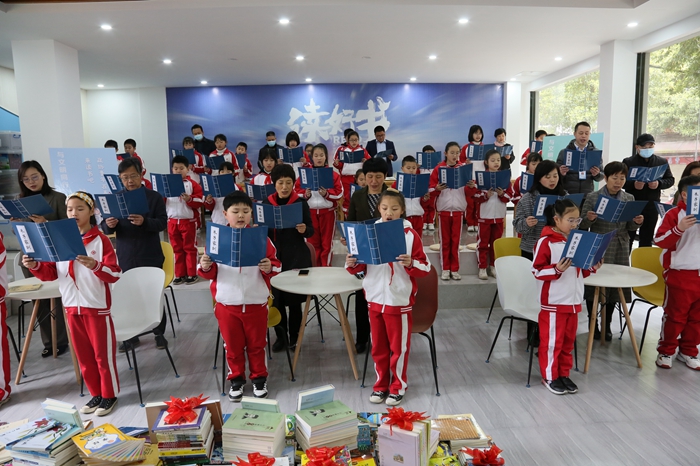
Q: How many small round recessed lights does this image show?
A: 13